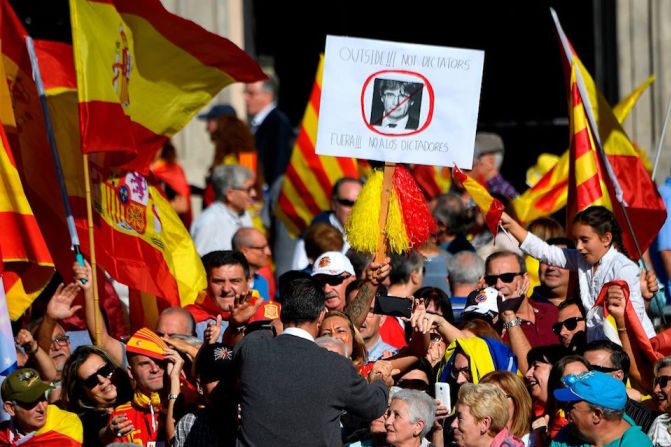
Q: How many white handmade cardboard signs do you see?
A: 1